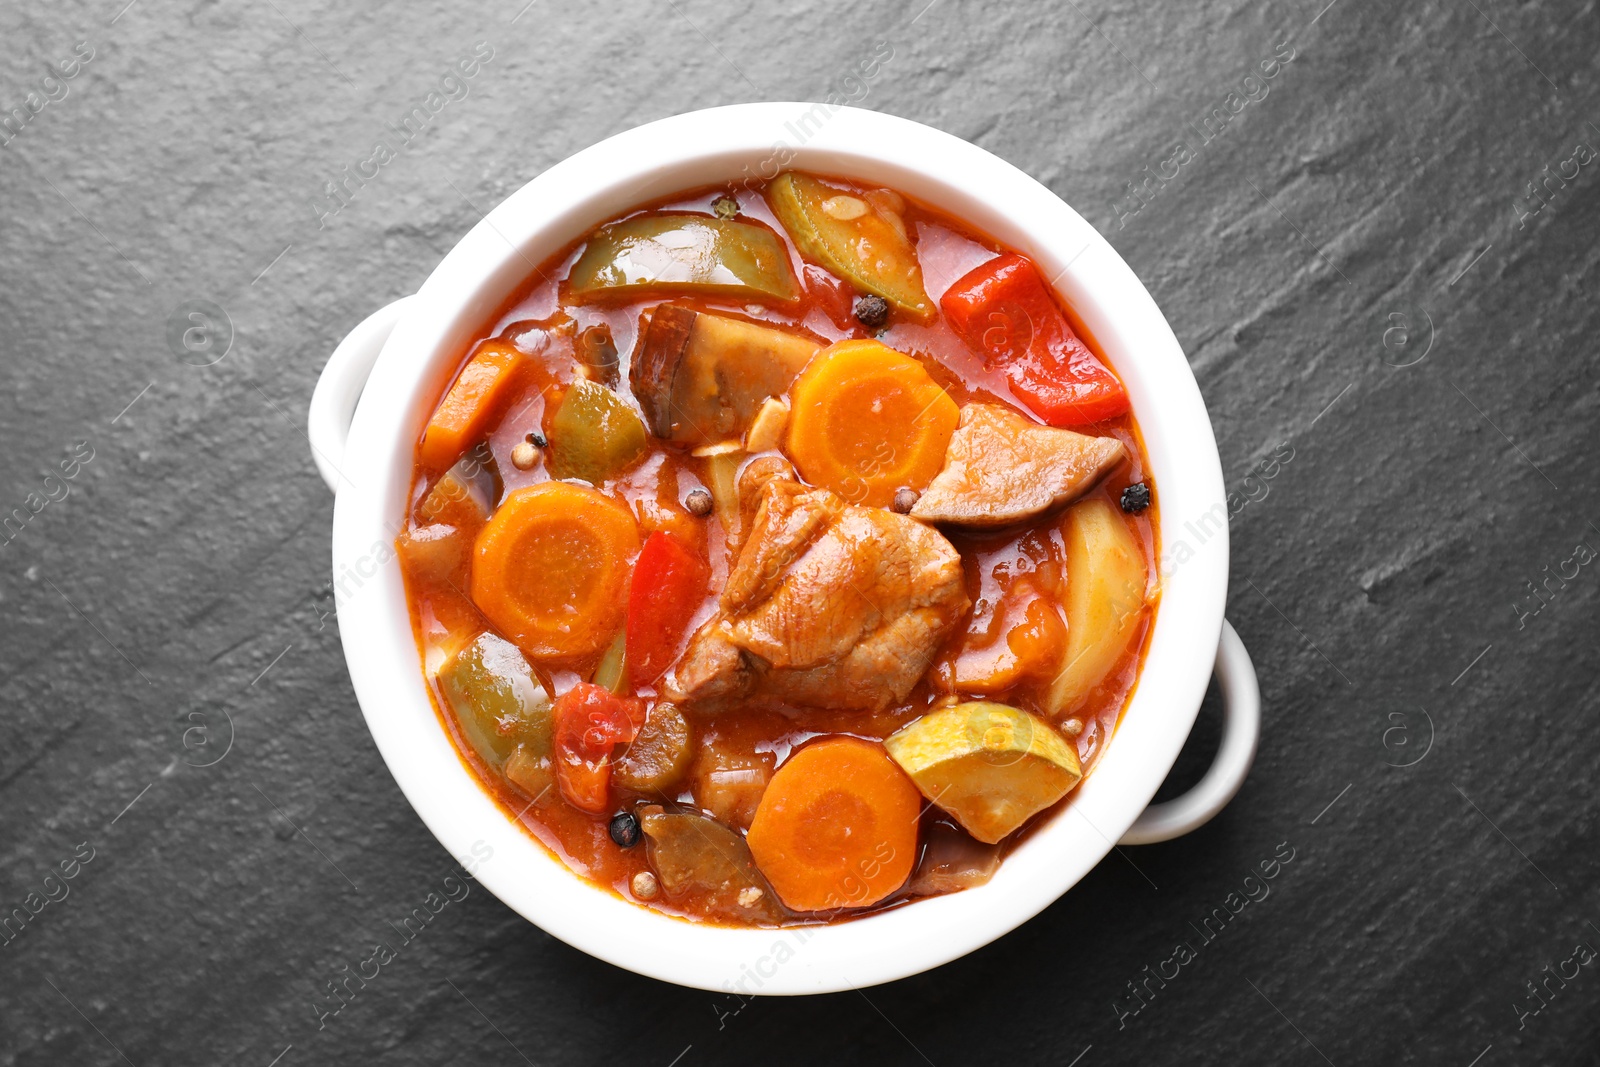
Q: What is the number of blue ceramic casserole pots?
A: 0